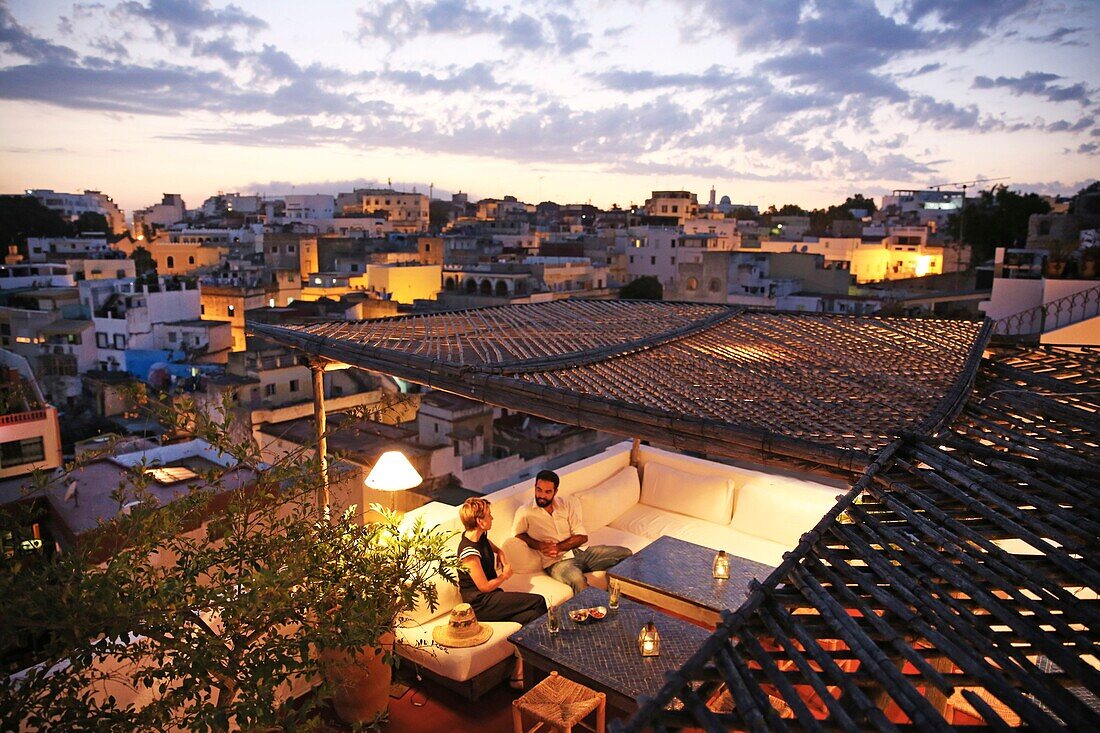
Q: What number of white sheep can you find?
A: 0